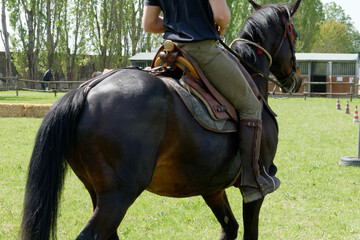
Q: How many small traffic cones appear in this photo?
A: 3